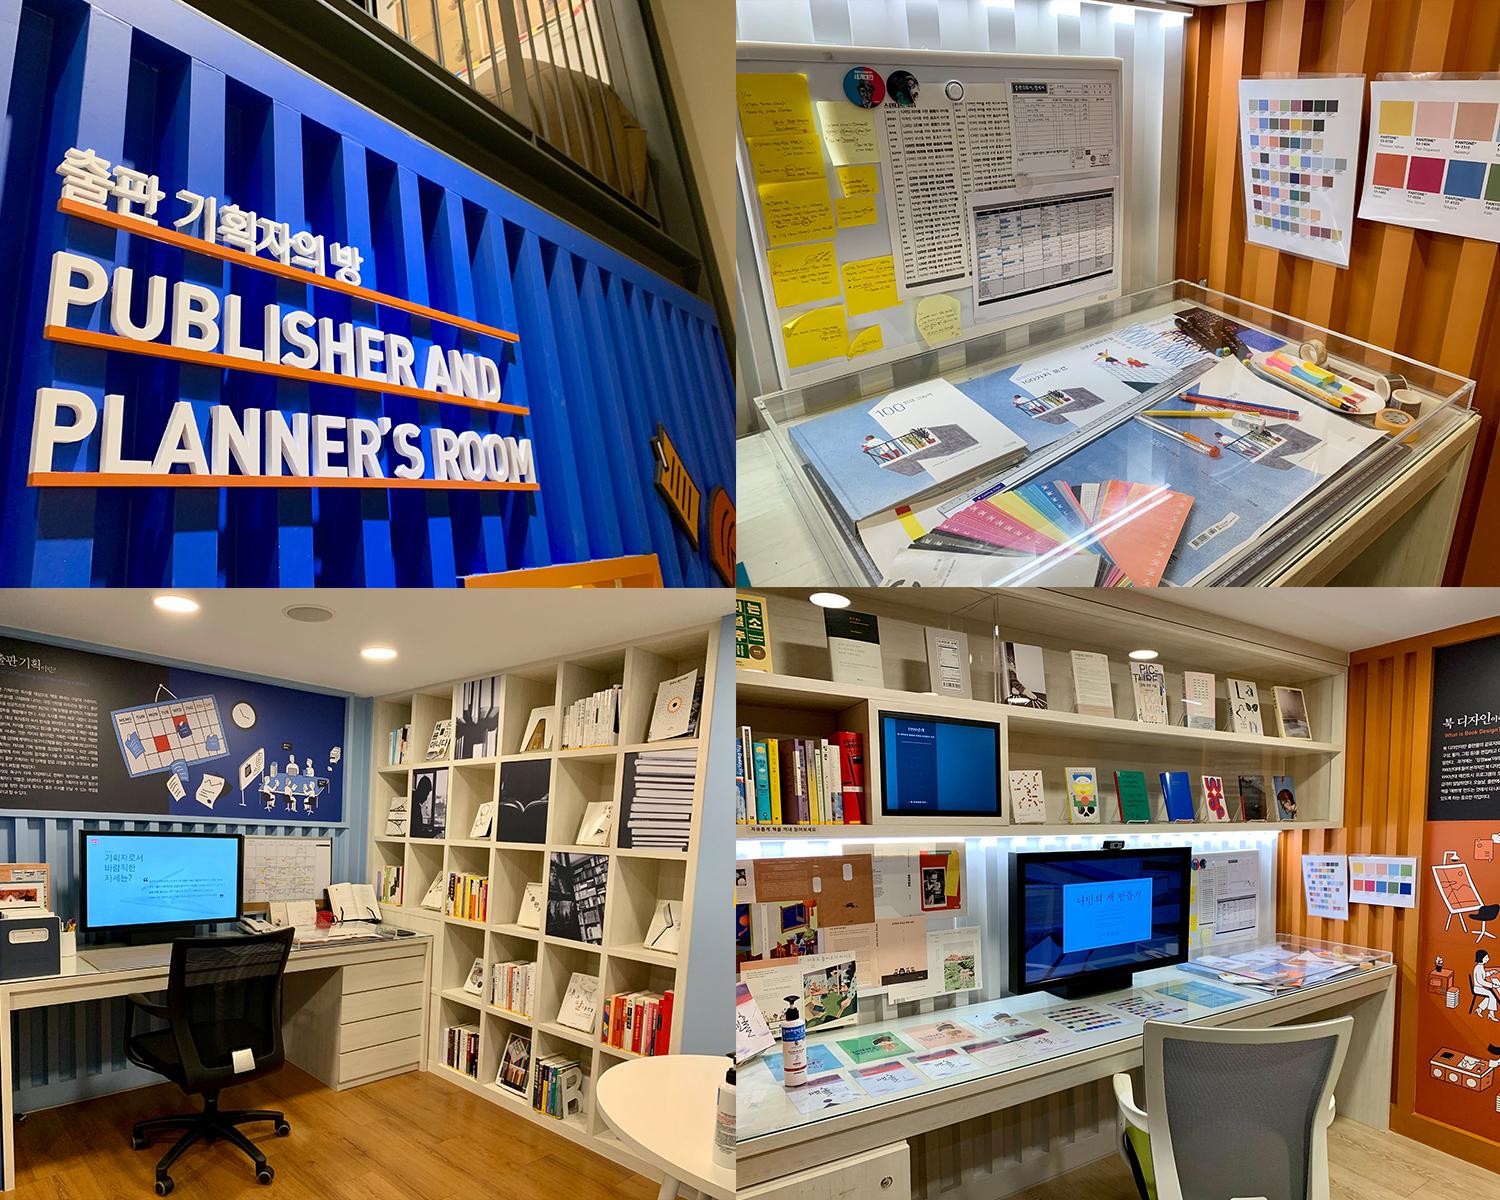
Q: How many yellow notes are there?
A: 11